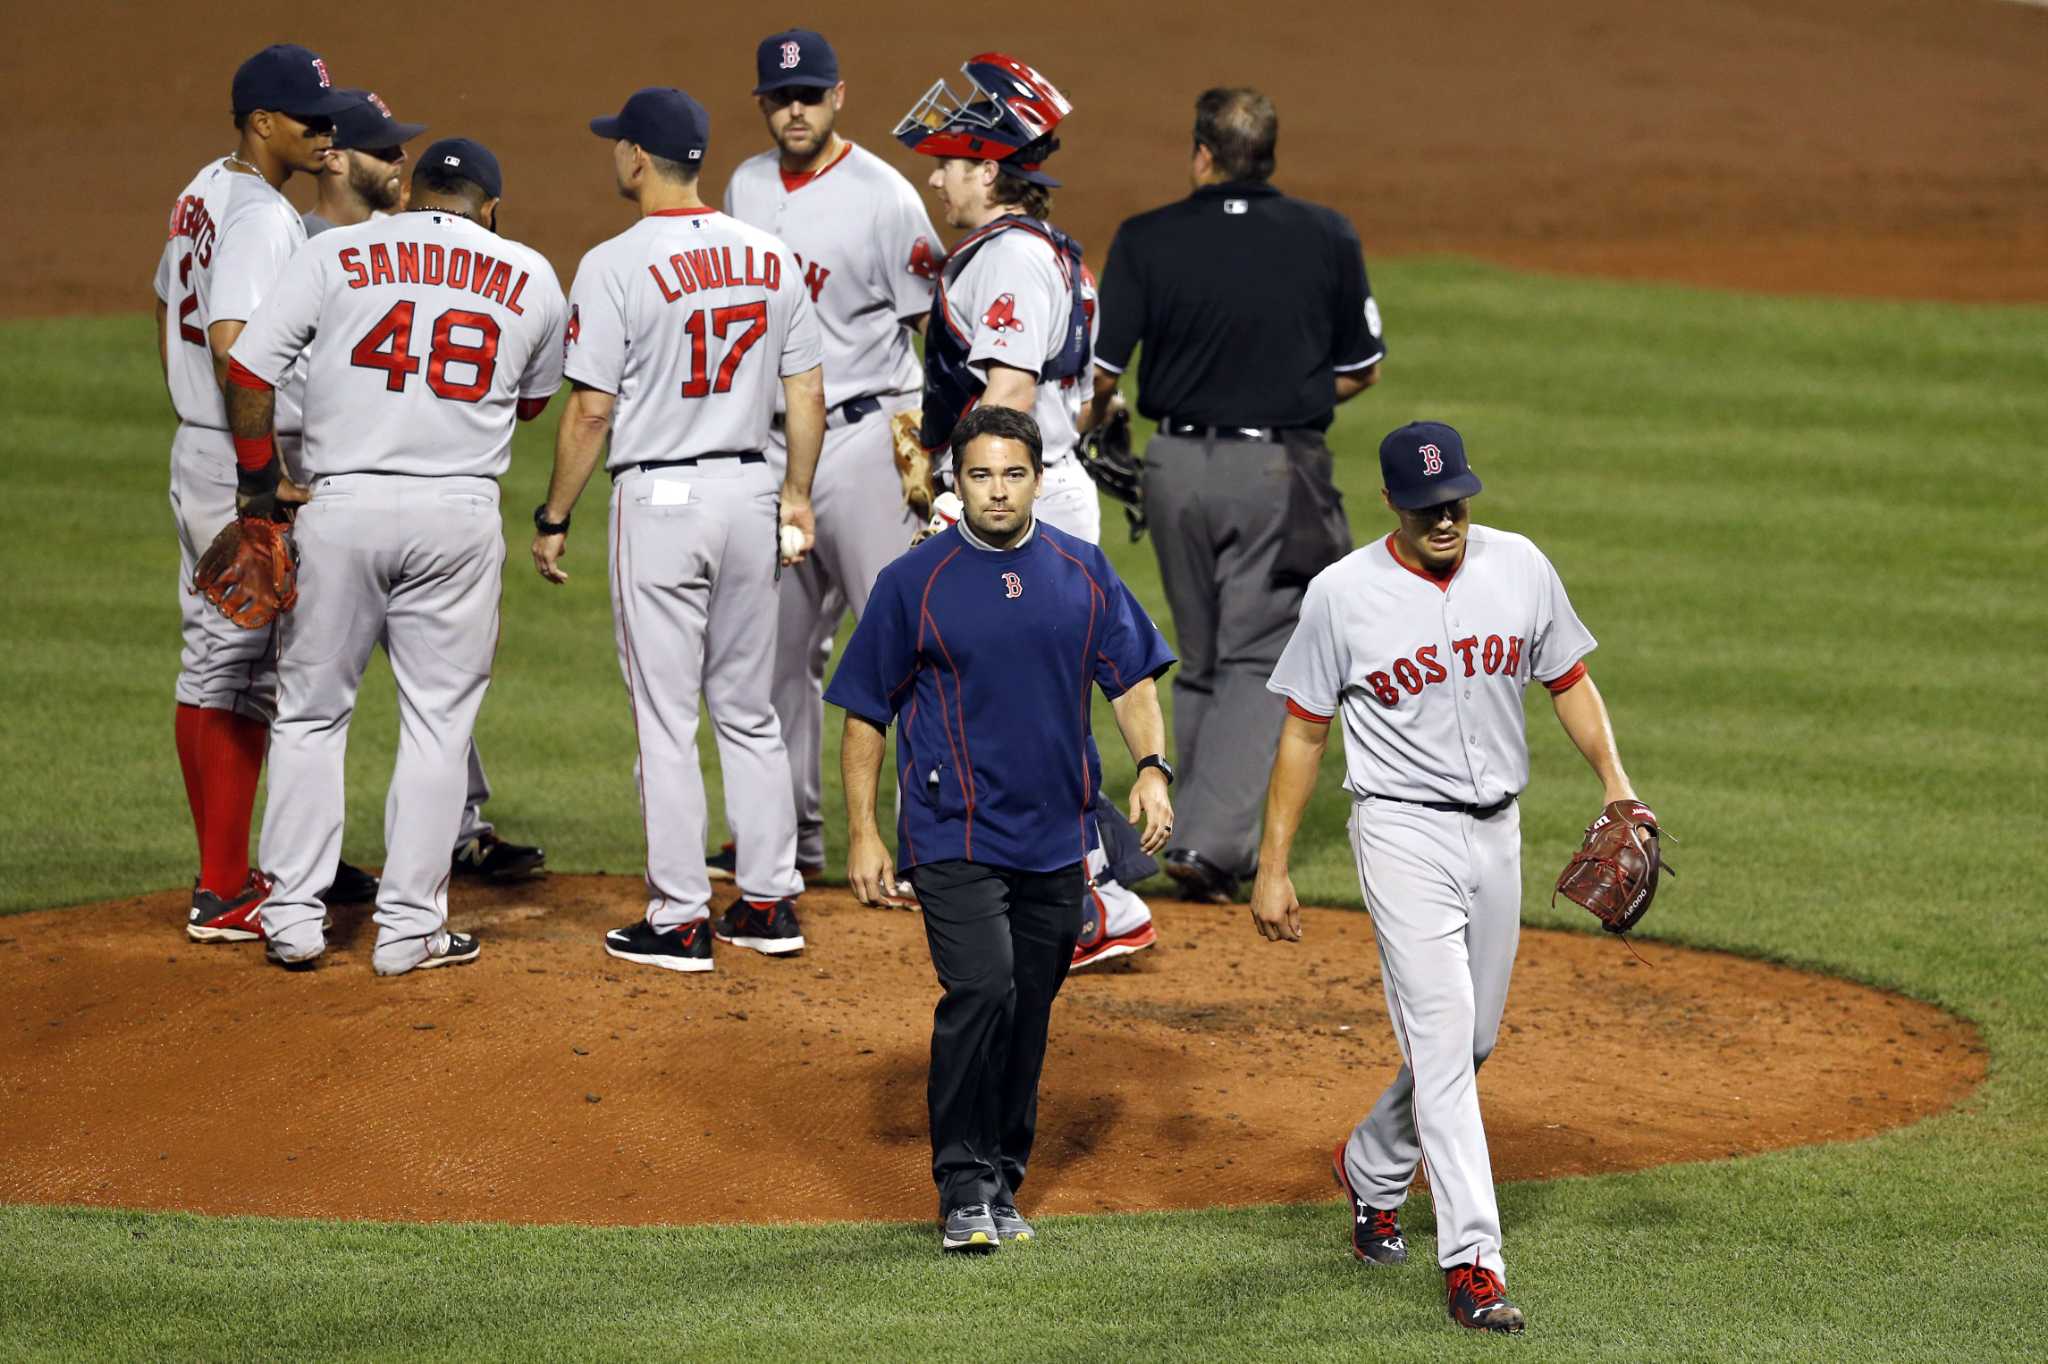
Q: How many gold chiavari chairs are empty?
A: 0